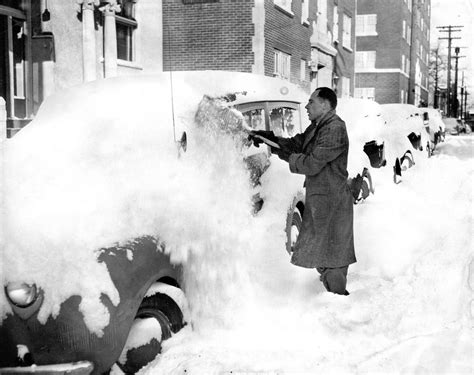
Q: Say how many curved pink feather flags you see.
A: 0